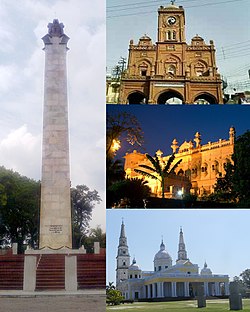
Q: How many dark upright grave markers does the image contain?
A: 2